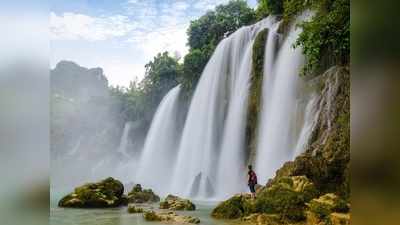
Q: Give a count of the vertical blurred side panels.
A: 2